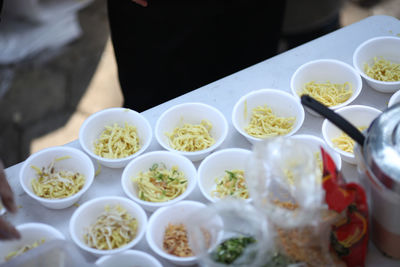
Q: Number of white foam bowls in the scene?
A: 15